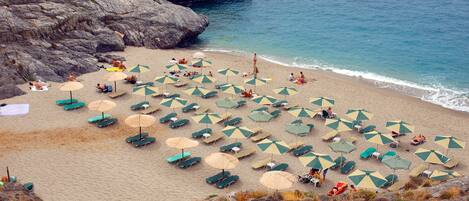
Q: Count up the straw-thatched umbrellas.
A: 7